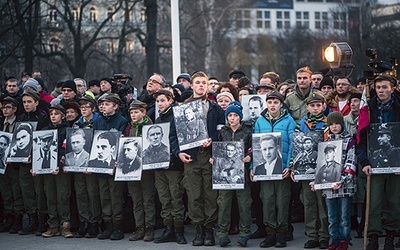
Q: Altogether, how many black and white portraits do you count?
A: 14